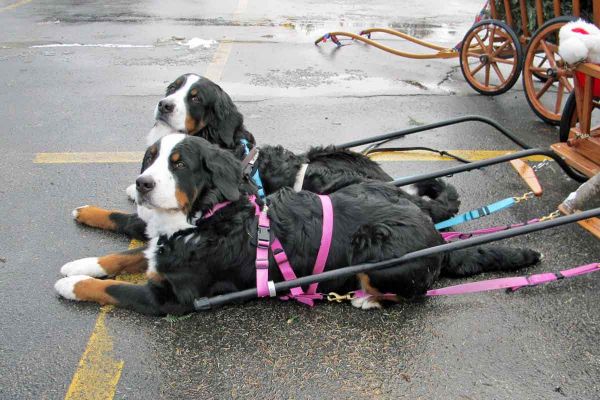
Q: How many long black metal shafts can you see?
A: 3